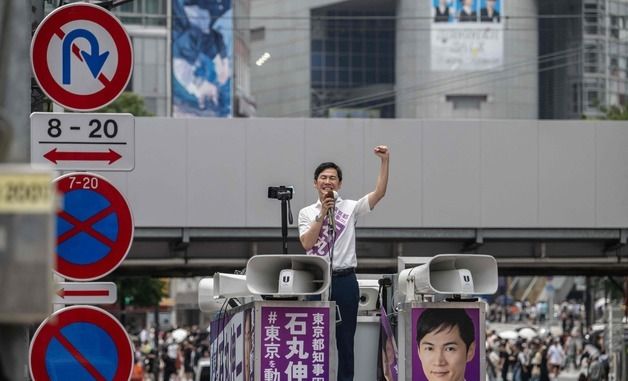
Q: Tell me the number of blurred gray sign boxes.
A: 1